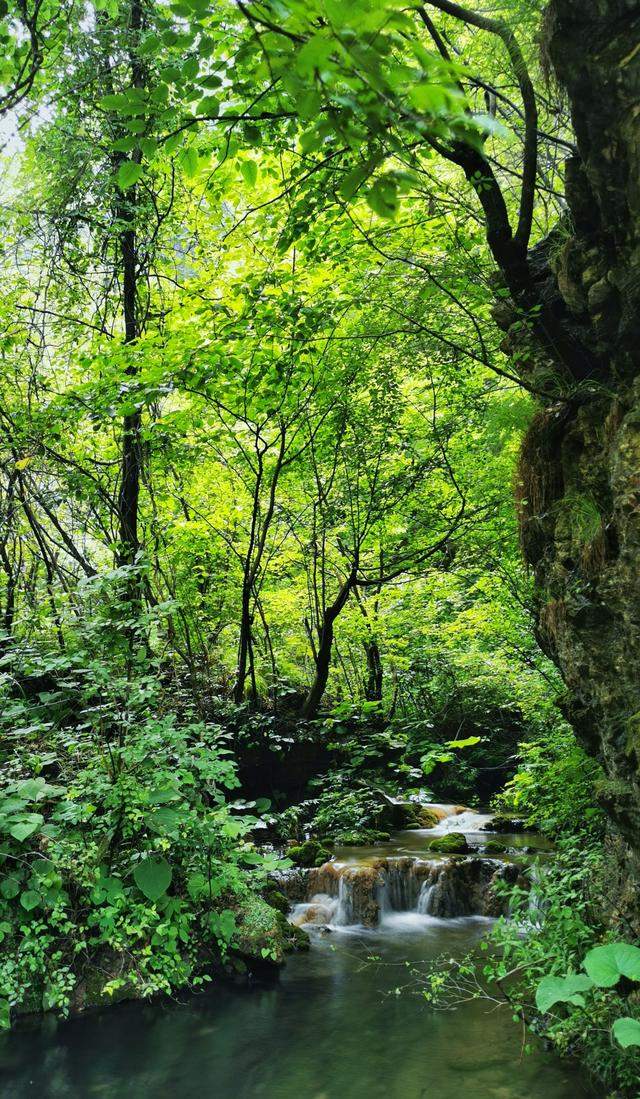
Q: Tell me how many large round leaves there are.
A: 3